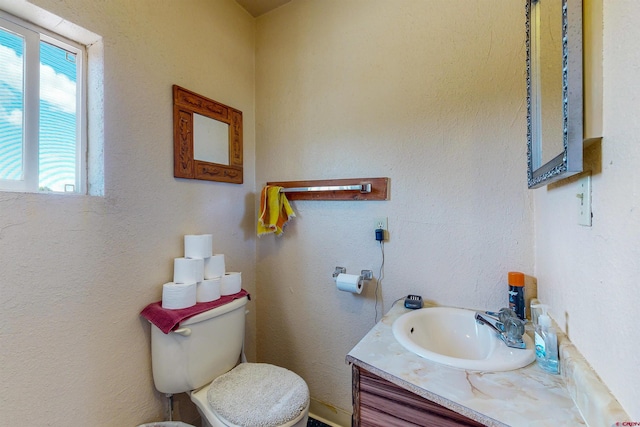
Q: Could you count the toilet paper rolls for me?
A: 7